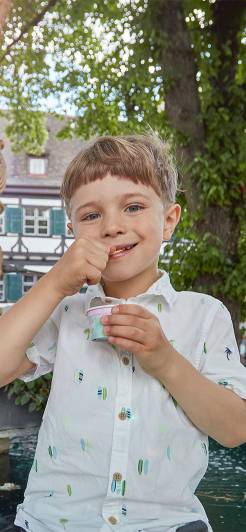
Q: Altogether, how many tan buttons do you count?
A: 4